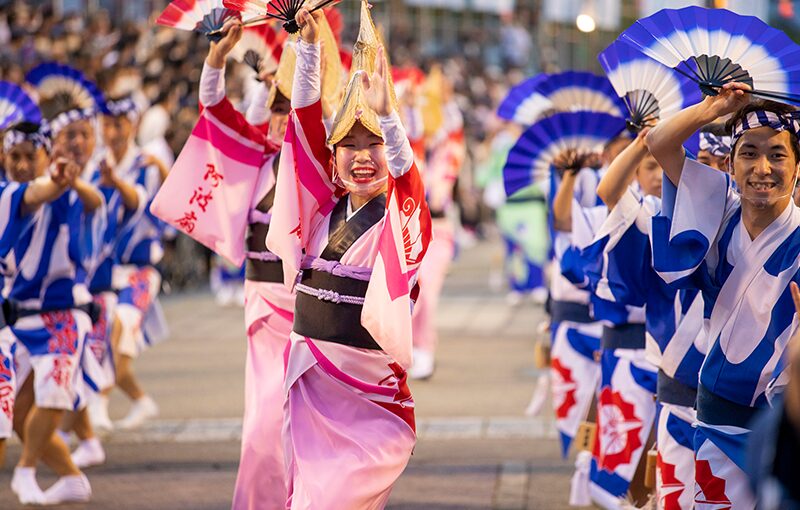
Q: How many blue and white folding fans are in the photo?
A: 7